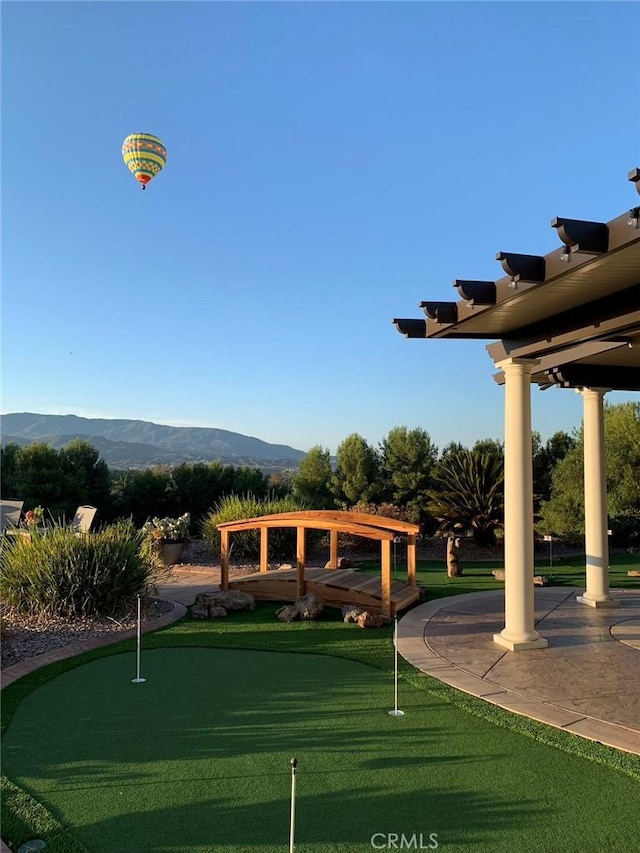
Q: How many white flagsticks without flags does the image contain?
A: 3